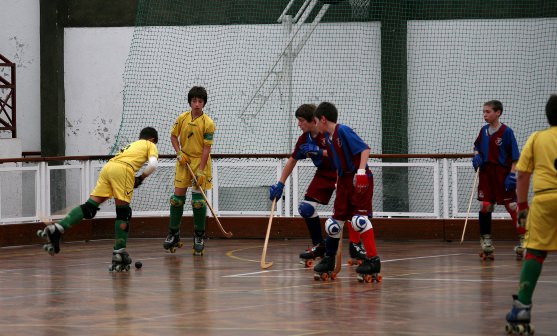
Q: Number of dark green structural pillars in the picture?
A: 2